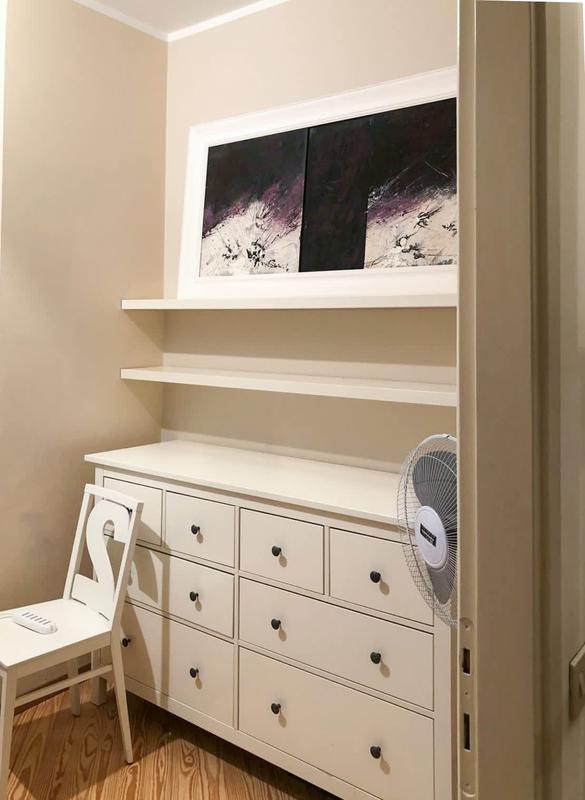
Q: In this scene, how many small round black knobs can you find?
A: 10